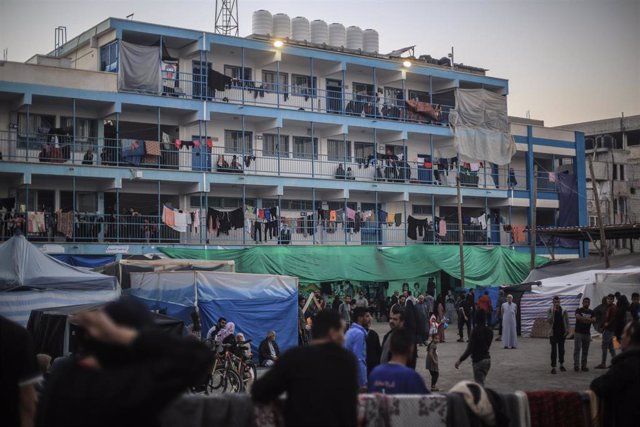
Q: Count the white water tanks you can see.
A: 7